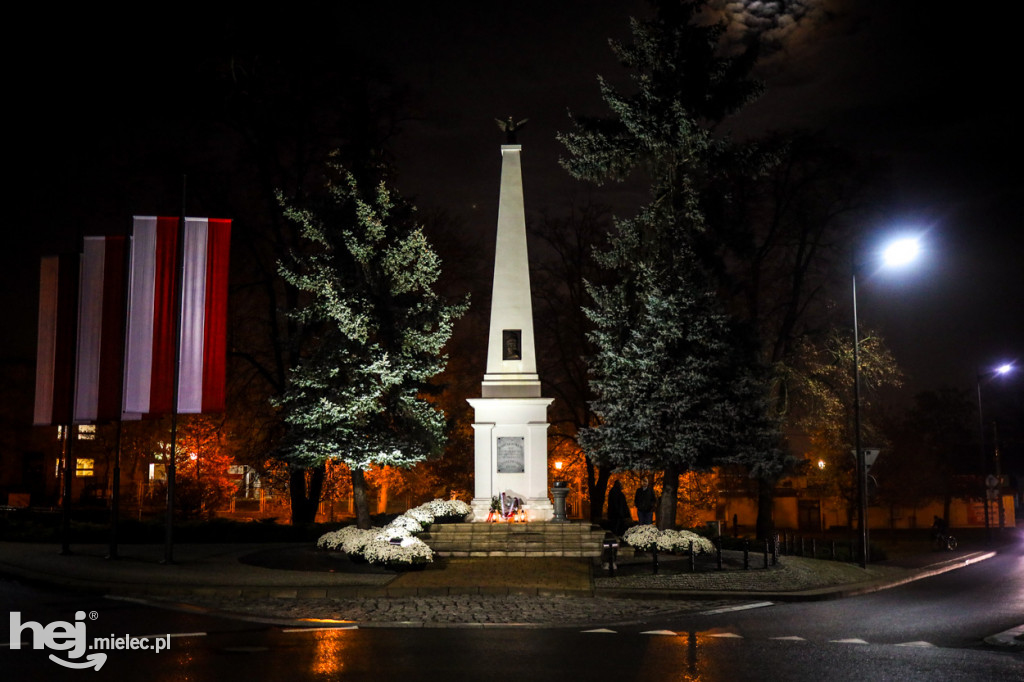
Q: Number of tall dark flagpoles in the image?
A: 3